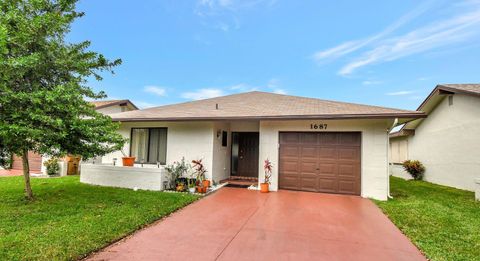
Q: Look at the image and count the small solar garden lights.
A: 4